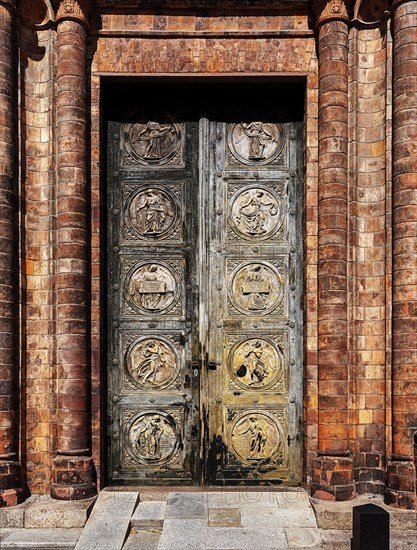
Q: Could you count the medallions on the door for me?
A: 10